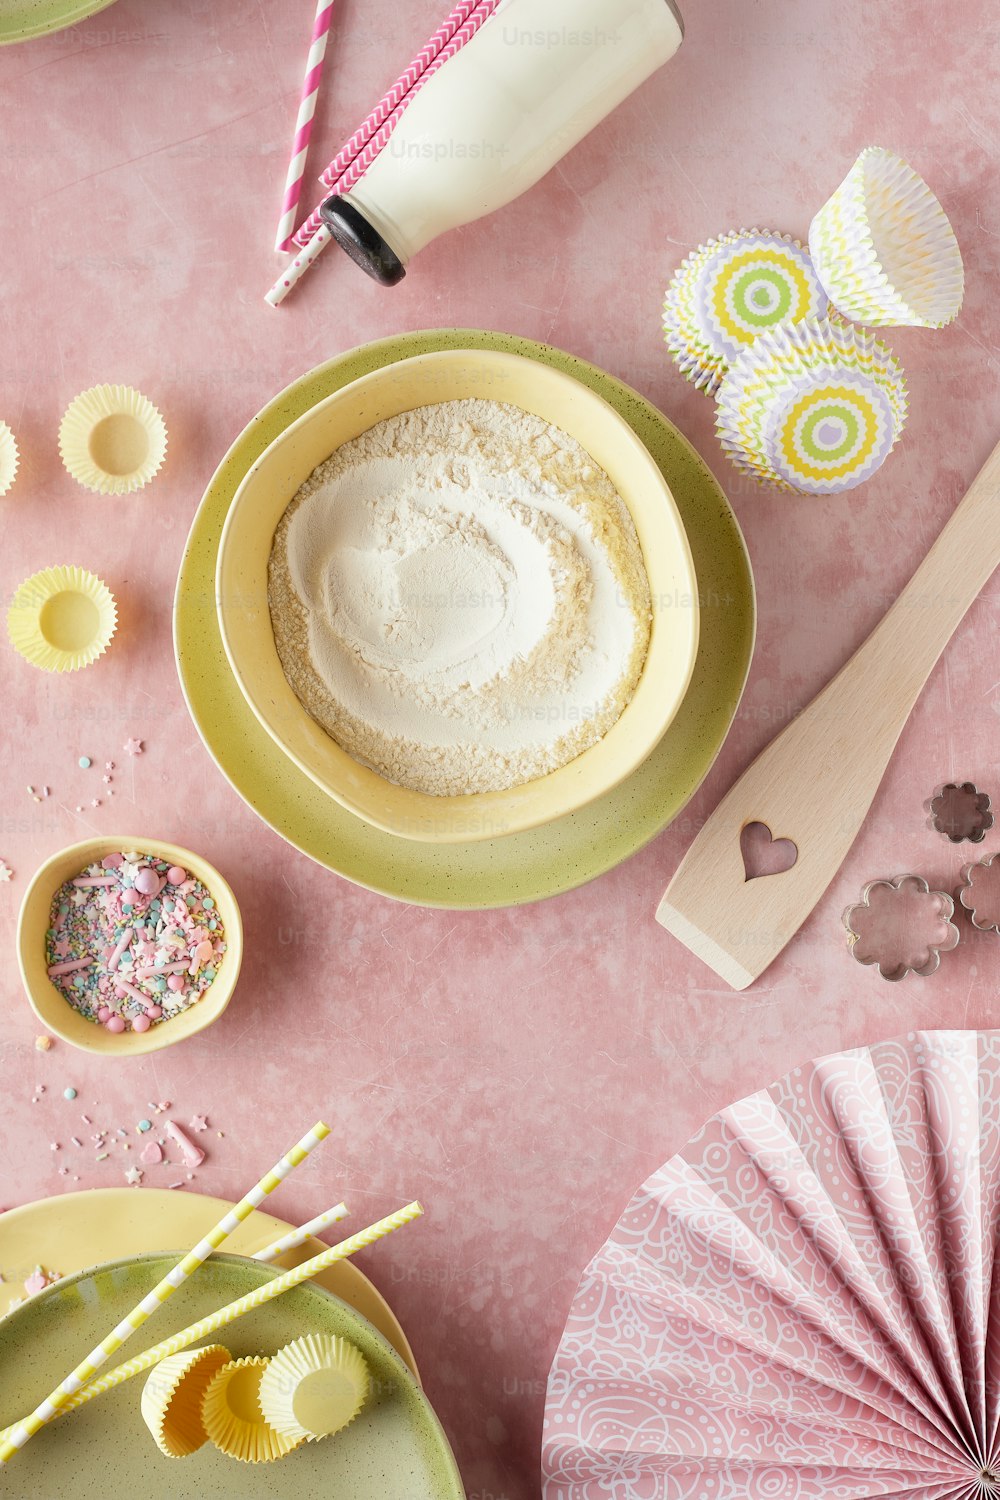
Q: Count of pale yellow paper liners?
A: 6